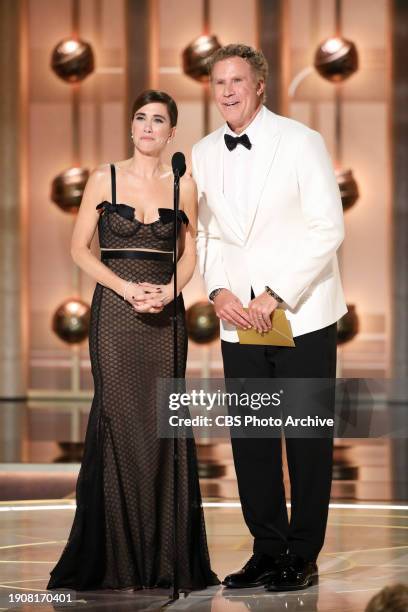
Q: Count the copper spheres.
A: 8